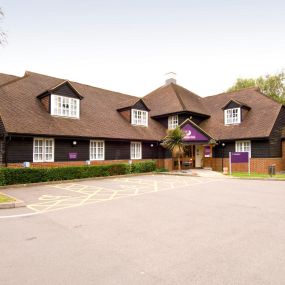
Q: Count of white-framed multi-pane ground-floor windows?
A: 4